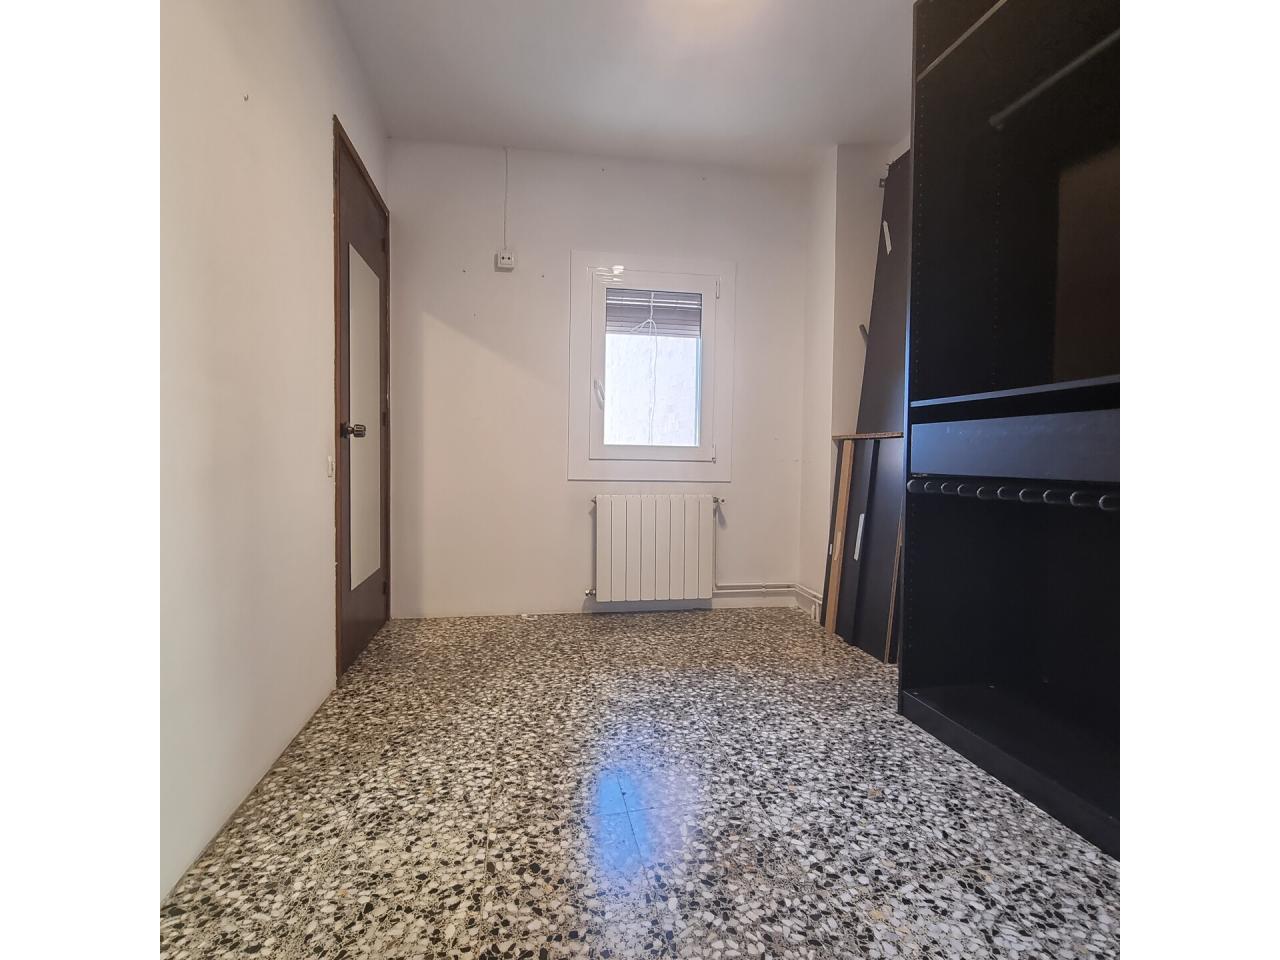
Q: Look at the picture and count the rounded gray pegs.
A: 10